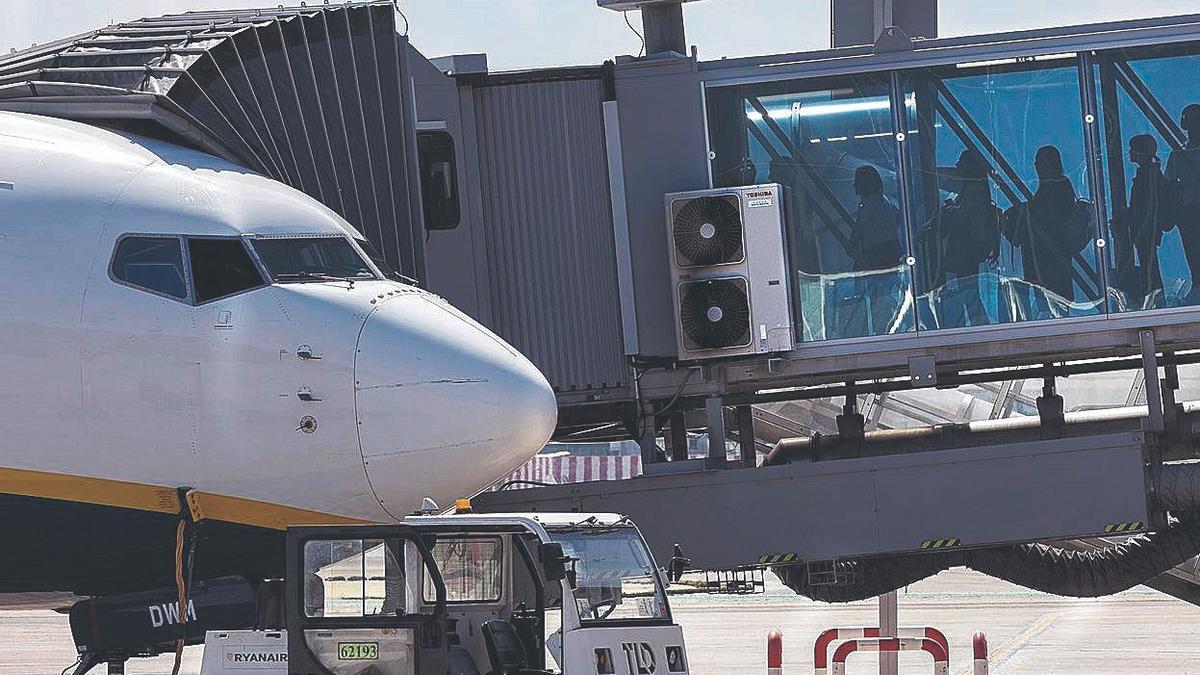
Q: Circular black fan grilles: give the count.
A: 2